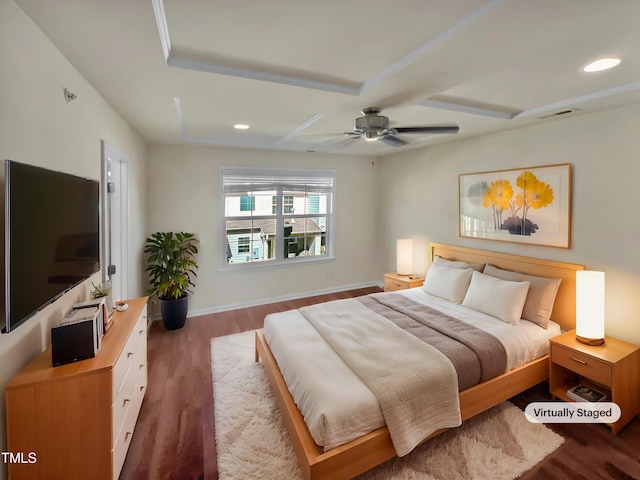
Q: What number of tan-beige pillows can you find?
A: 2